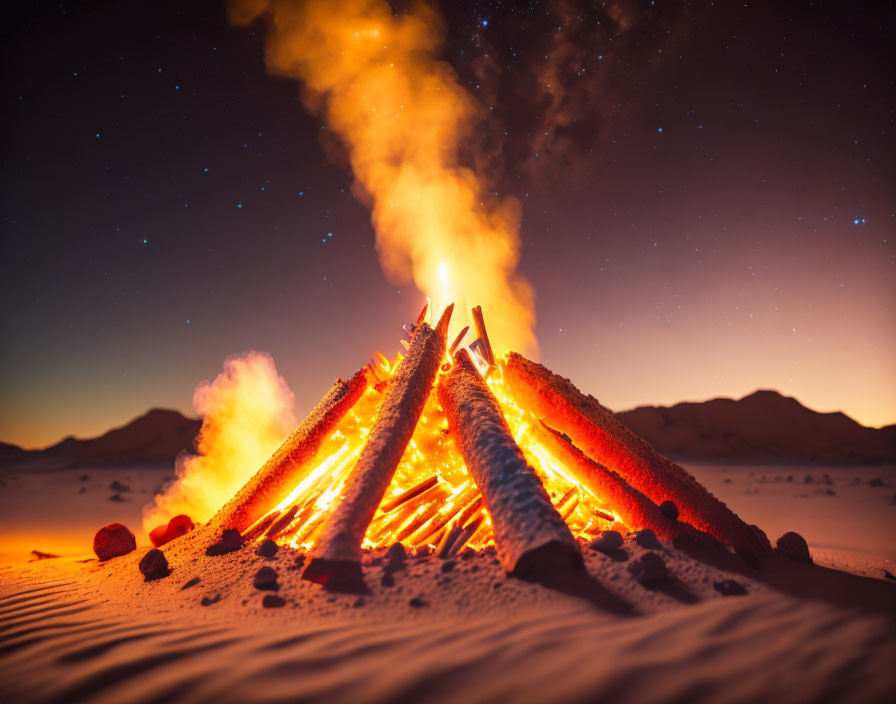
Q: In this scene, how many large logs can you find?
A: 5